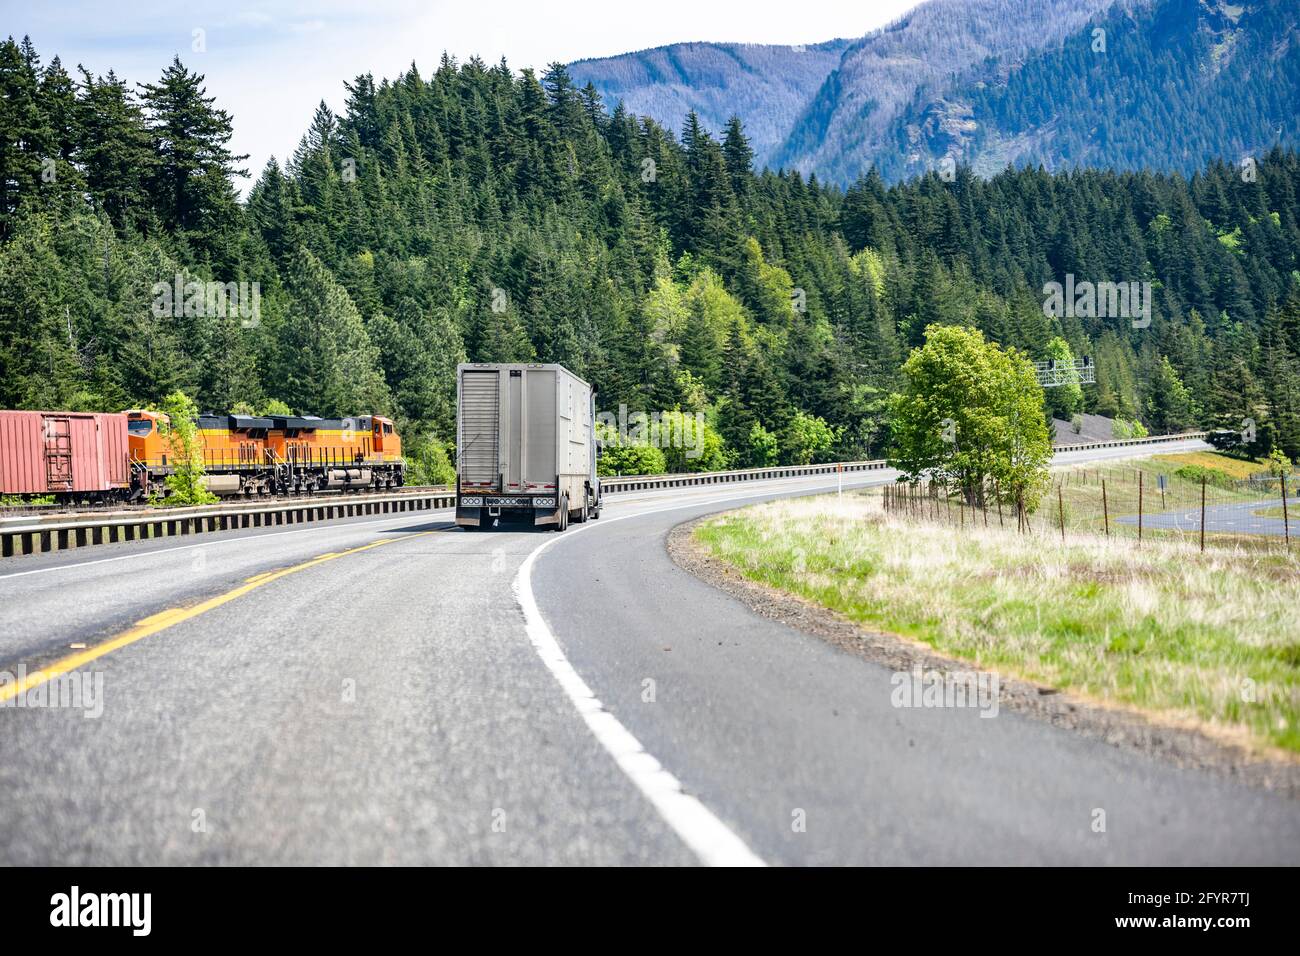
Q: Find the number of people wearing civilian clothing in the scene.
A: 0